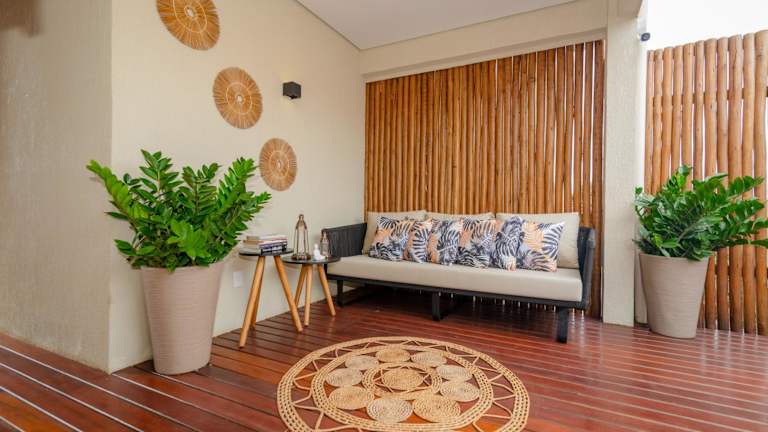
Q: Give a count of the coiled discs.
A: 10